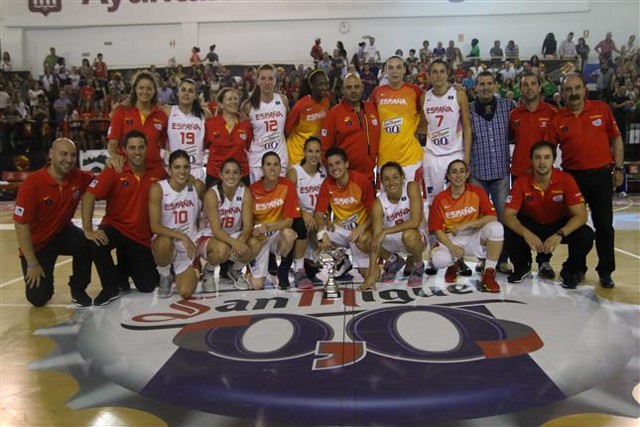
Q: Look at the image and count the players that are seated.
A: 7